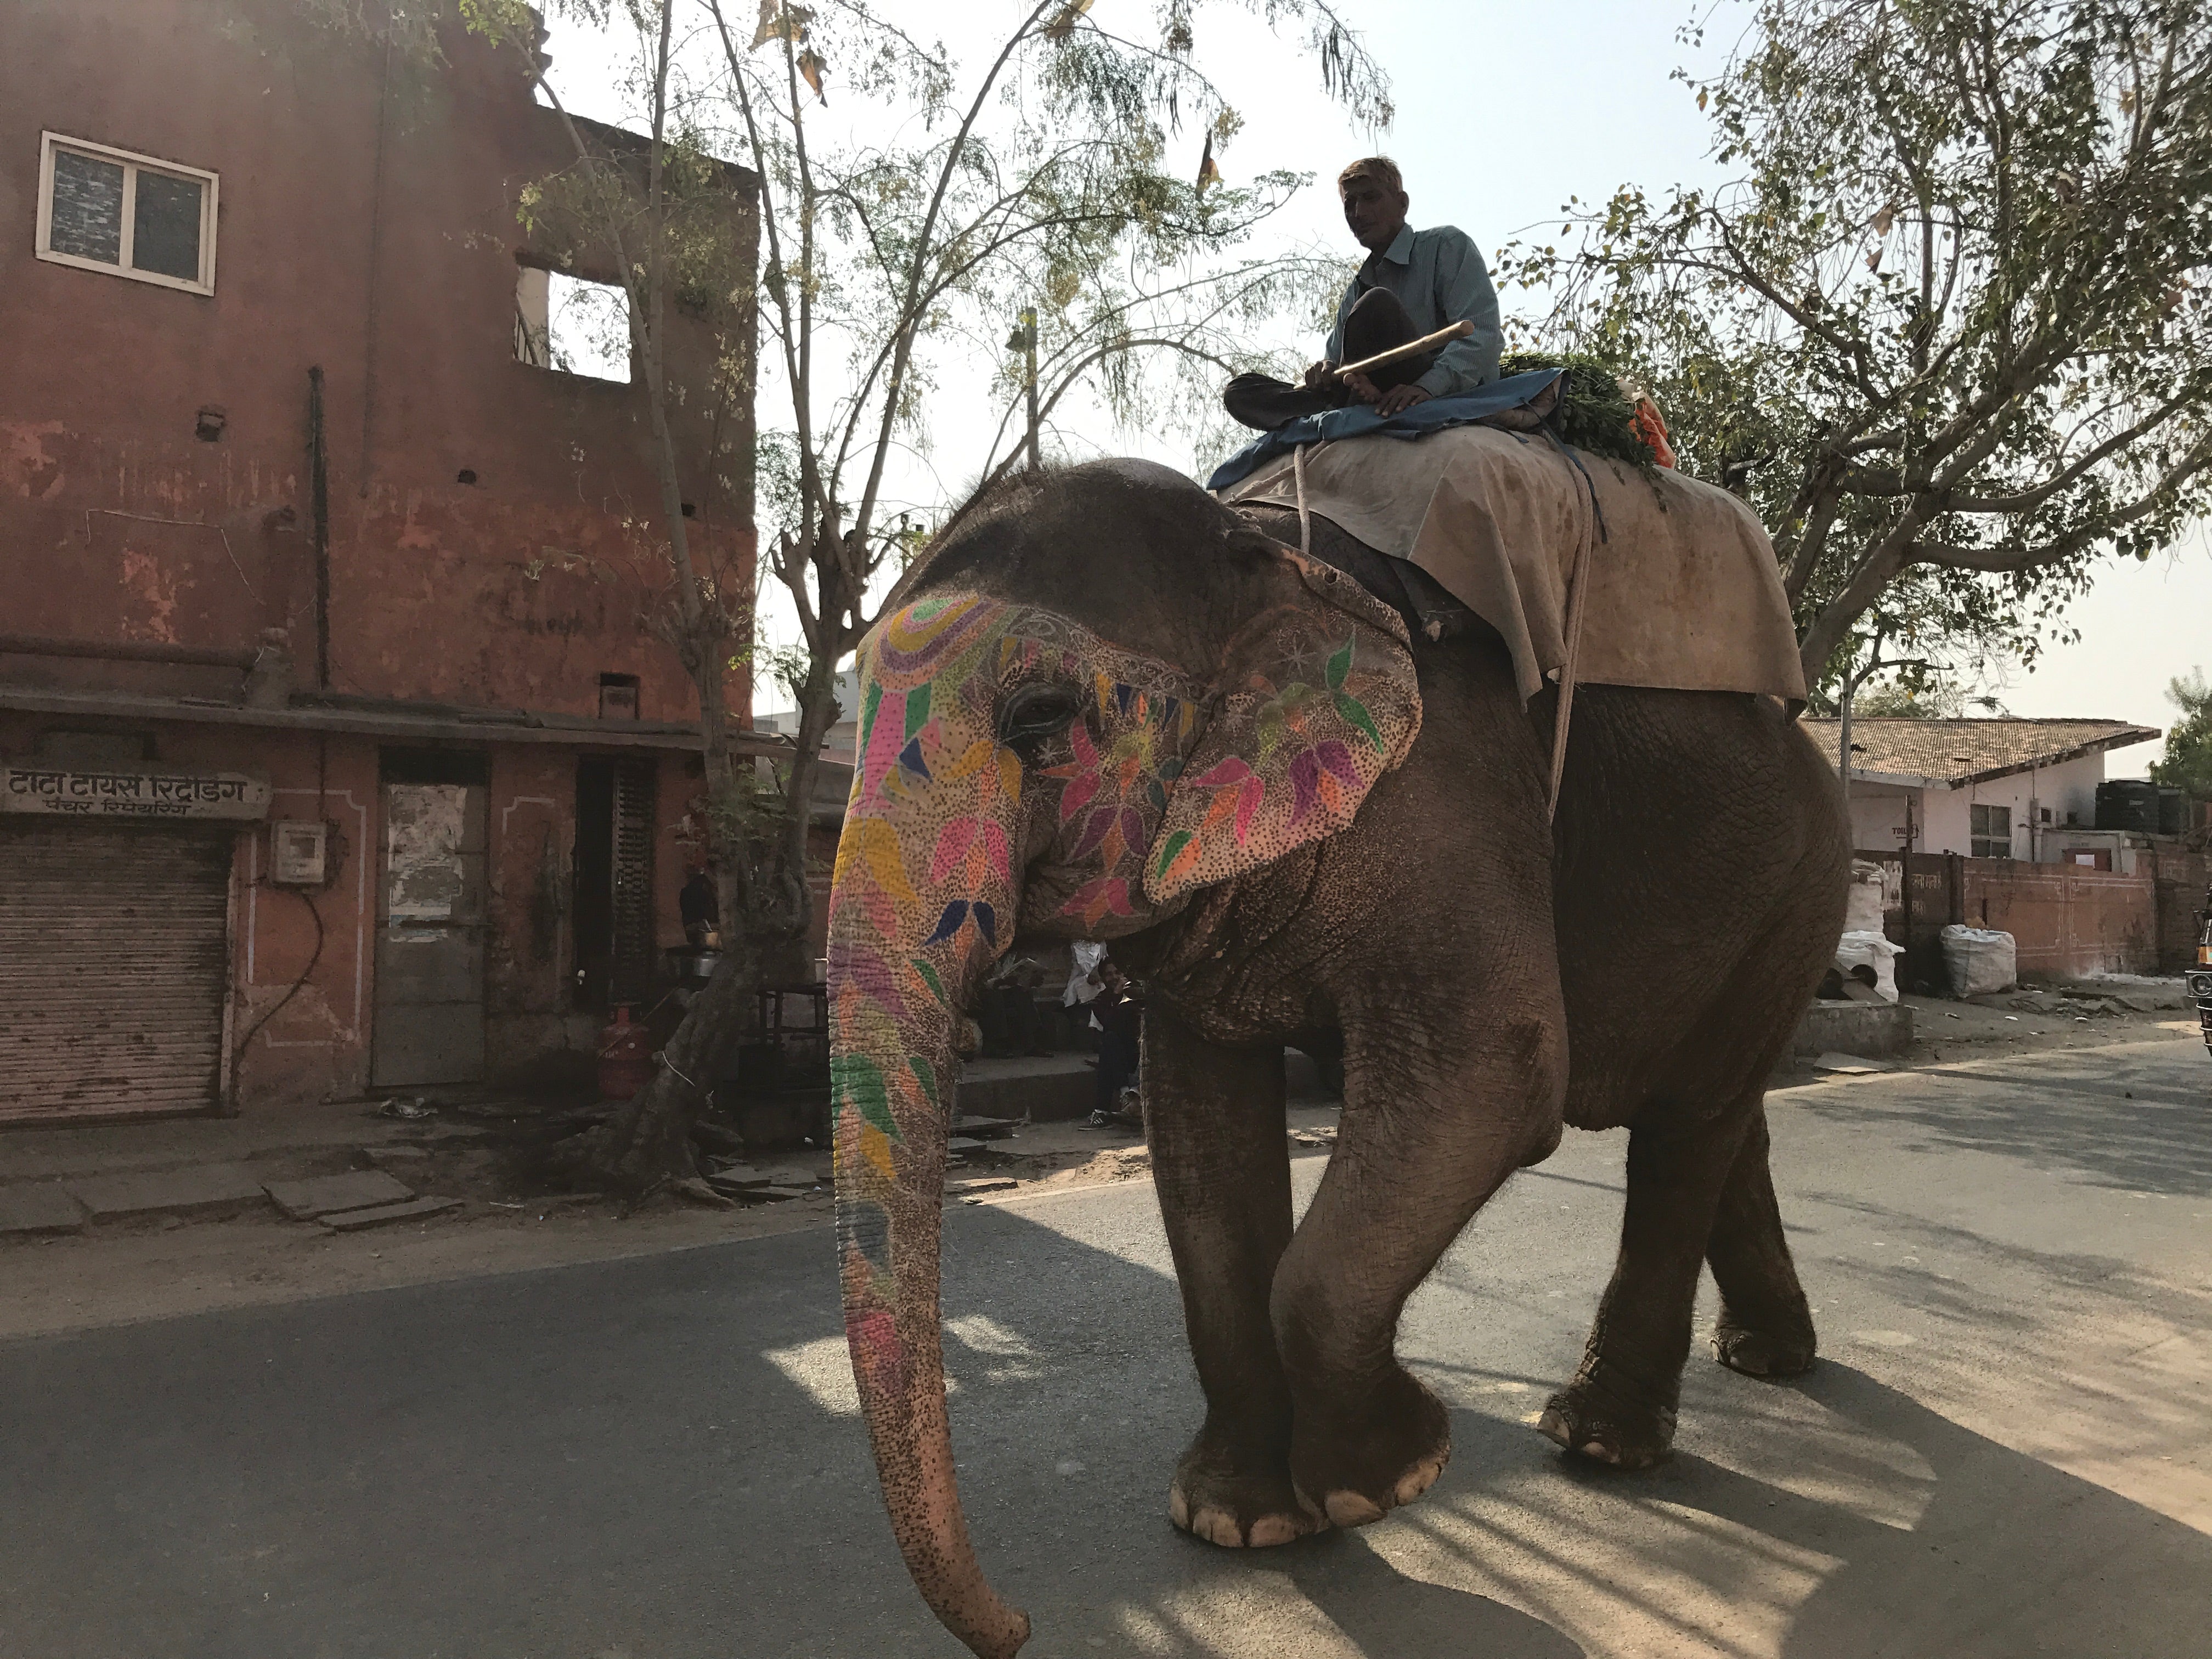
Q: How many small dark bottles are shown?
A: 0